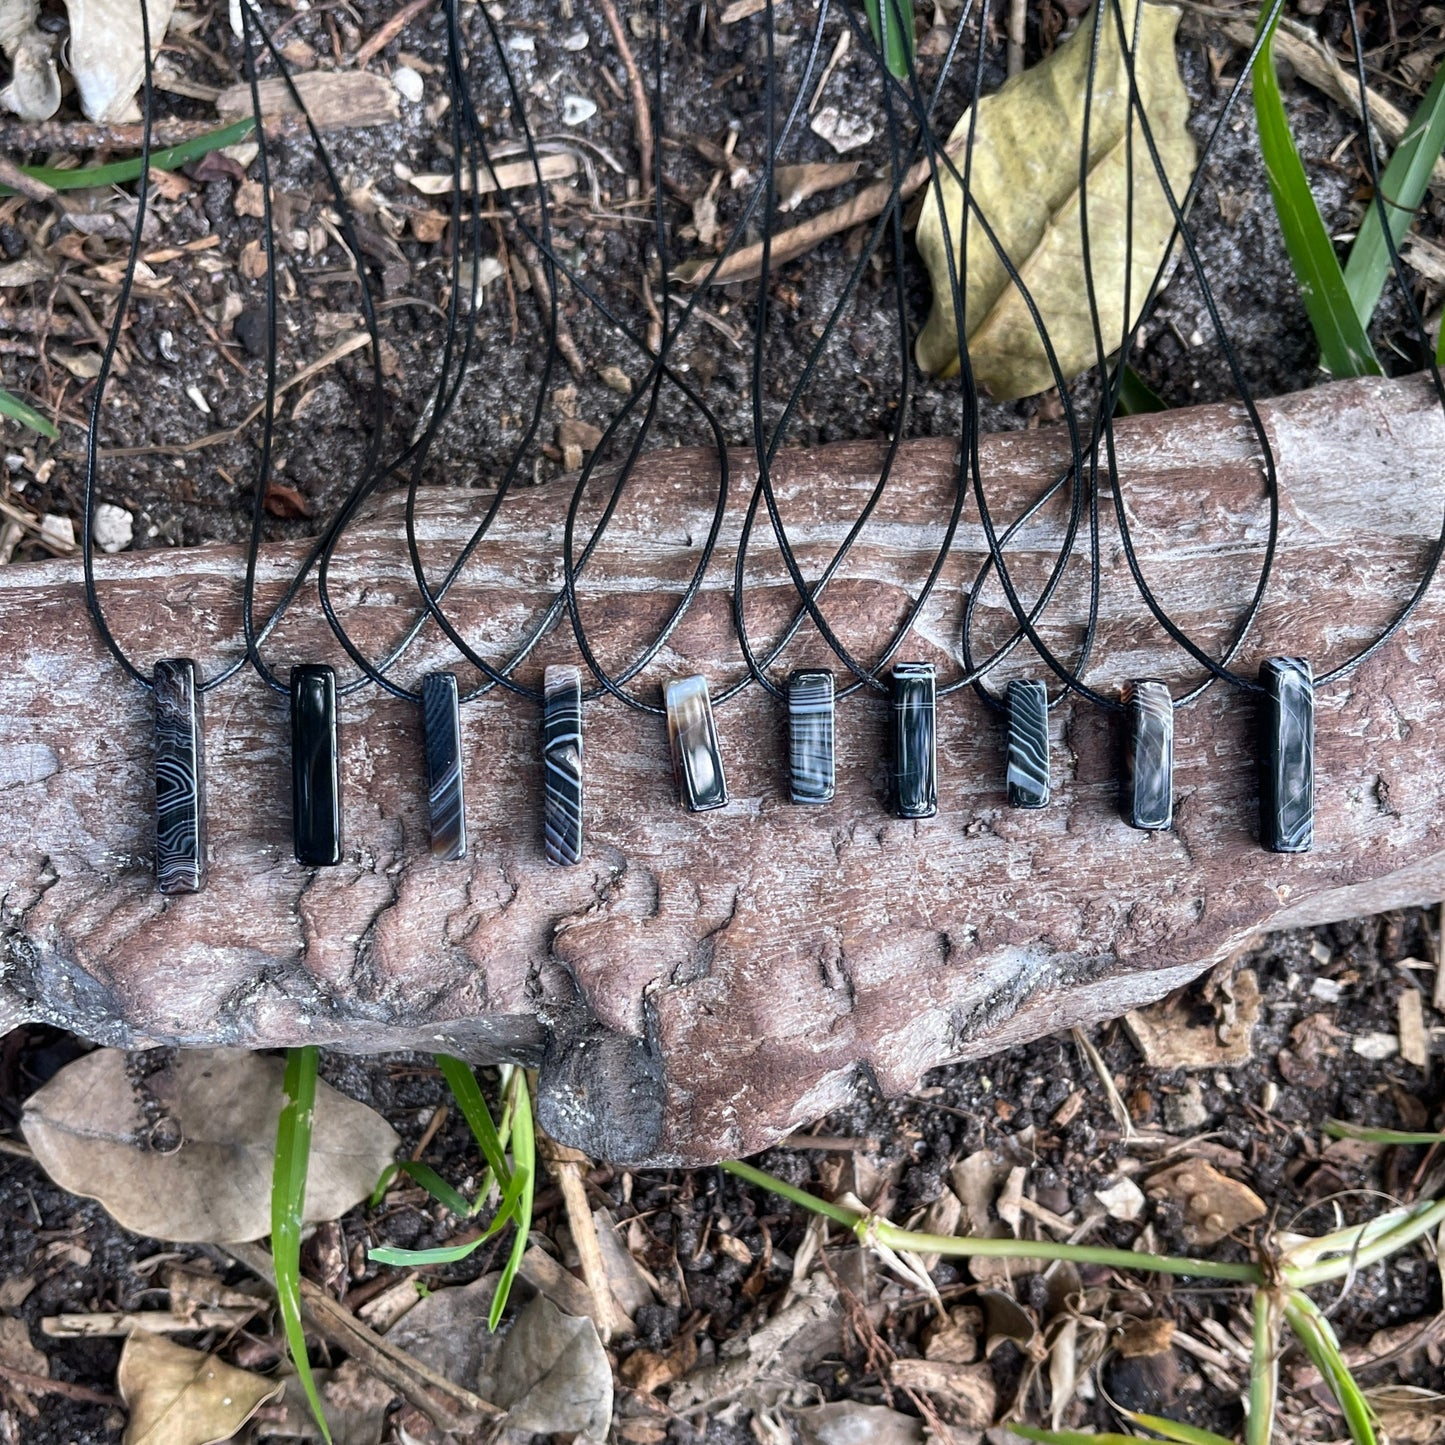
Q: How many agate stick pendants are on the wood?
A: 10